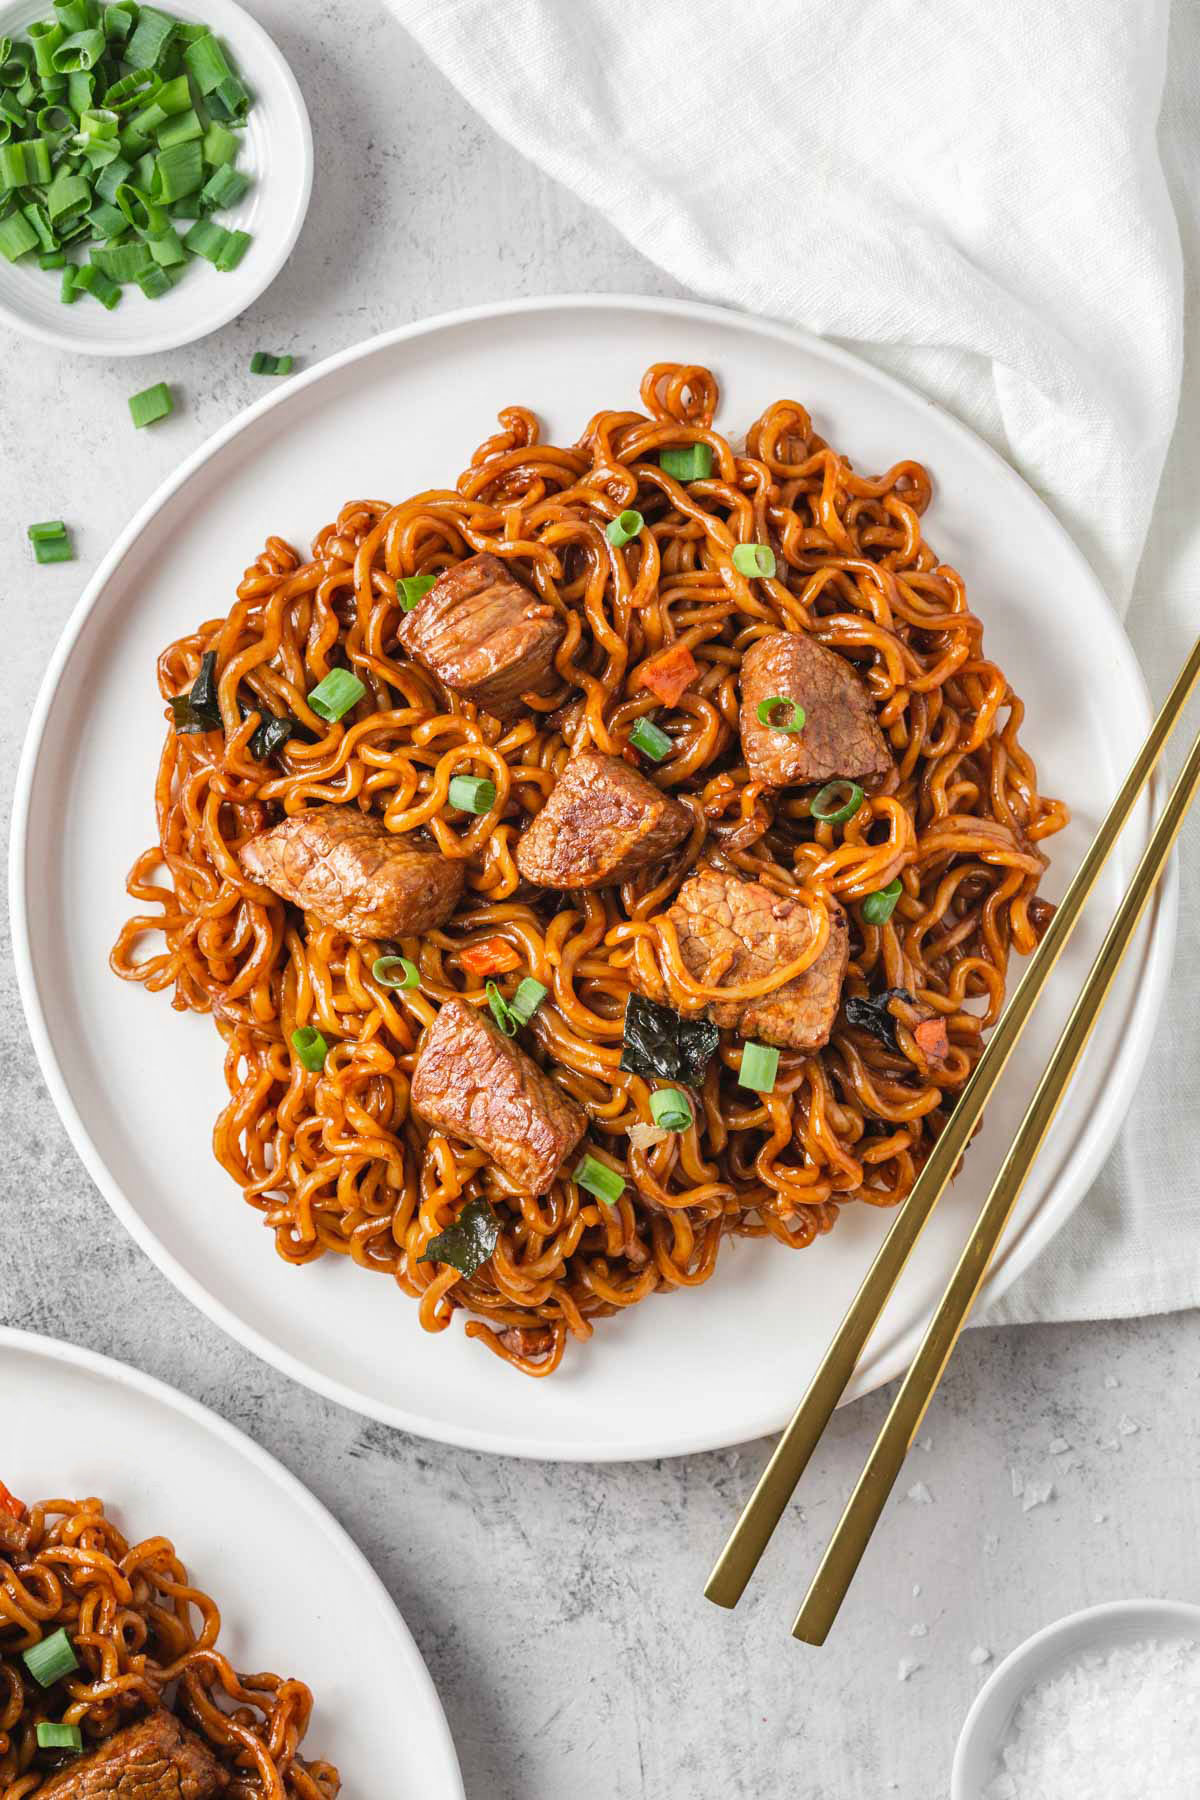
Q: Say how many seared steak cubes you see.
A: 7